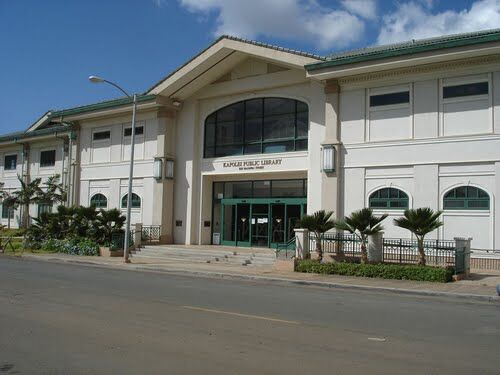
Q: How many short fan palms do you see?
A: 3